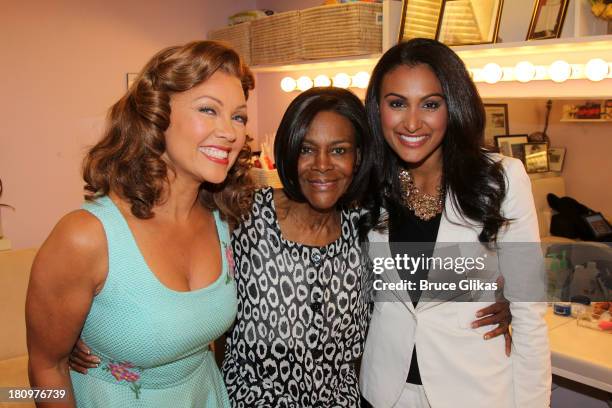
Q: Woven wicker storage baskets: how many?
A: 3